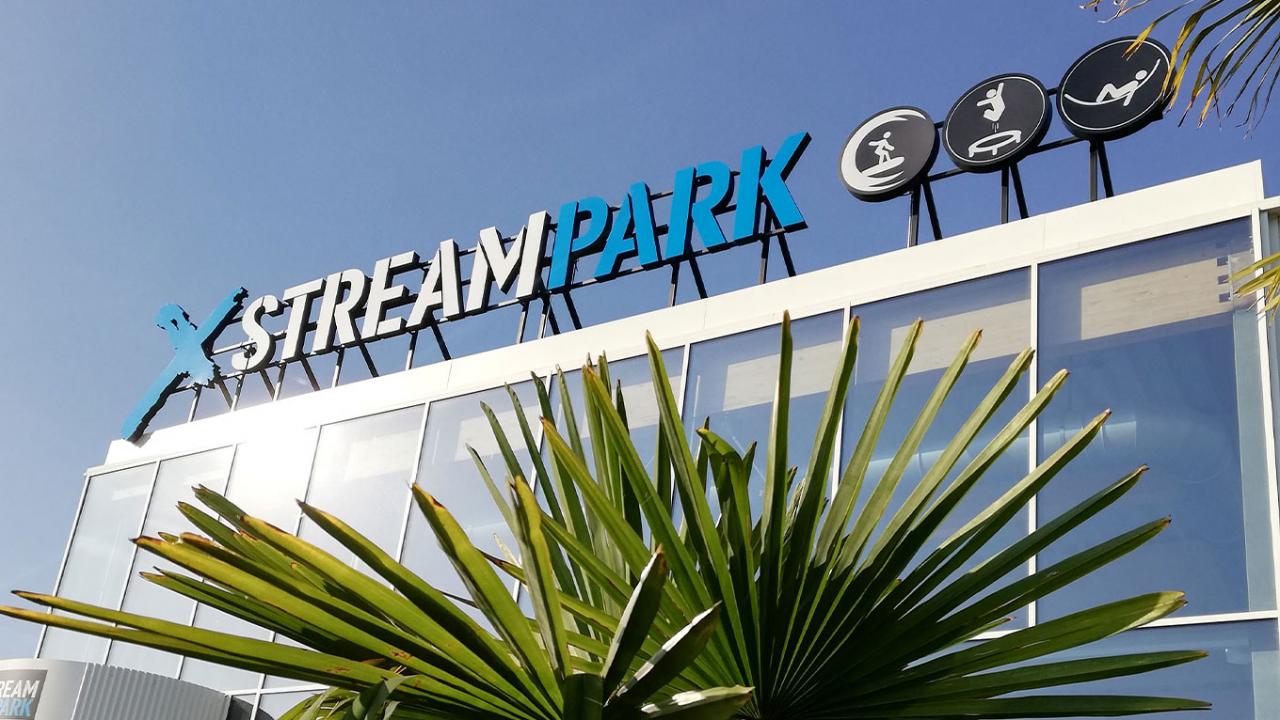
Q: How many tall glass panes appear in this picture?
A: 9